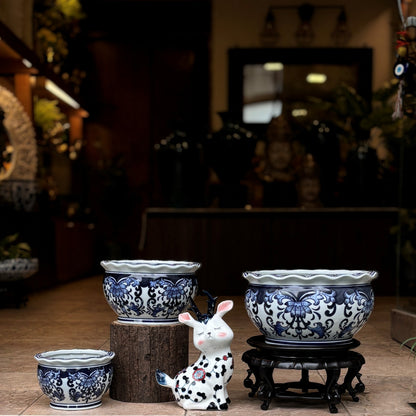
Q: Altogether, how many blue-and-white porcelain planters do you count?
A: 3